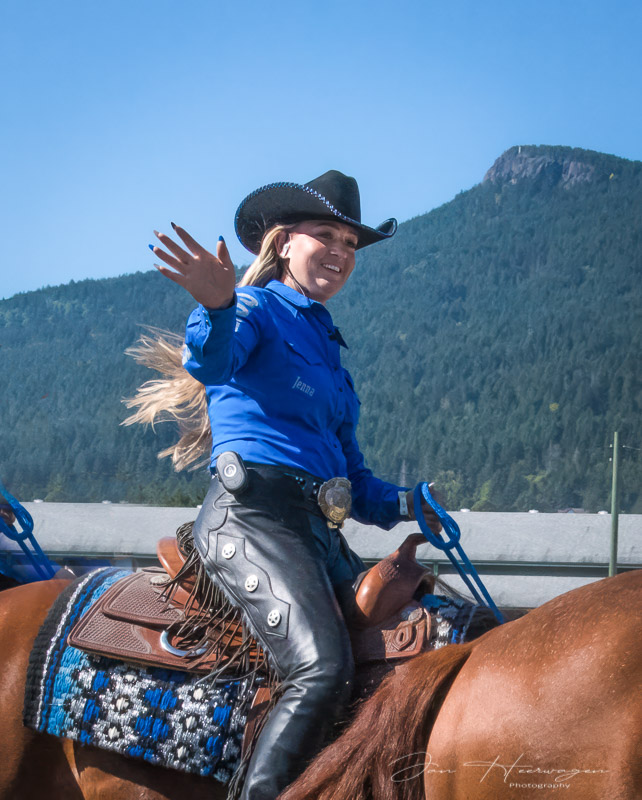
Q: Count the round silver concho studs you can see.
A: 3